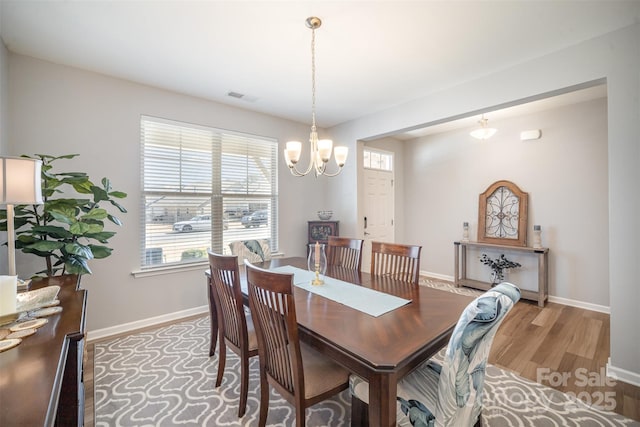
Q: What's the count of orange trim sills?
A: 0